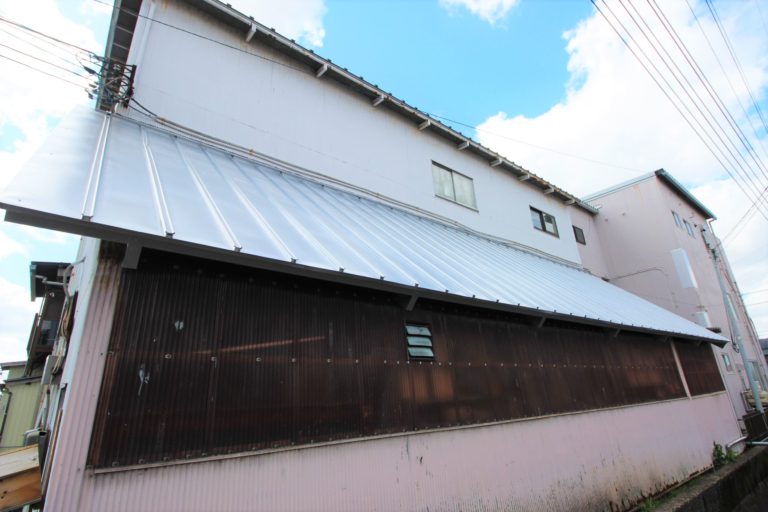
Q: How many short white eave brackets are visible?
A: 9